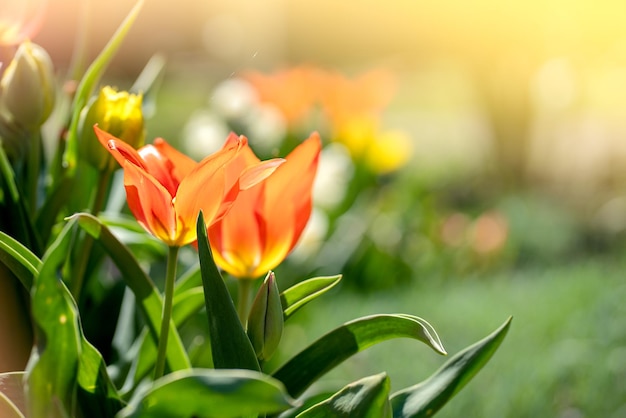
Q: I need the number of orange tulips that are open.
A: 2